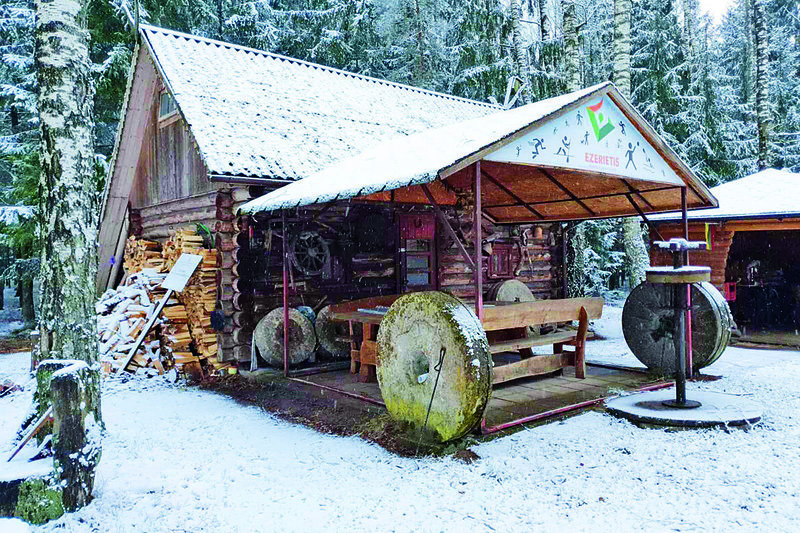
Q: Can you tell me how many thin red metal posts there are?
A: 3